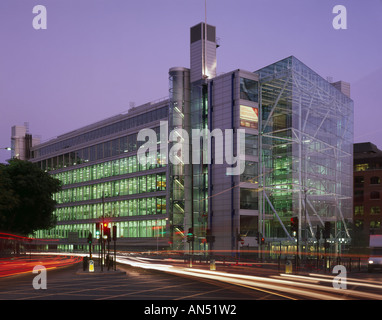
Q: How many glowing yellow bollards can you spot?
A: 3